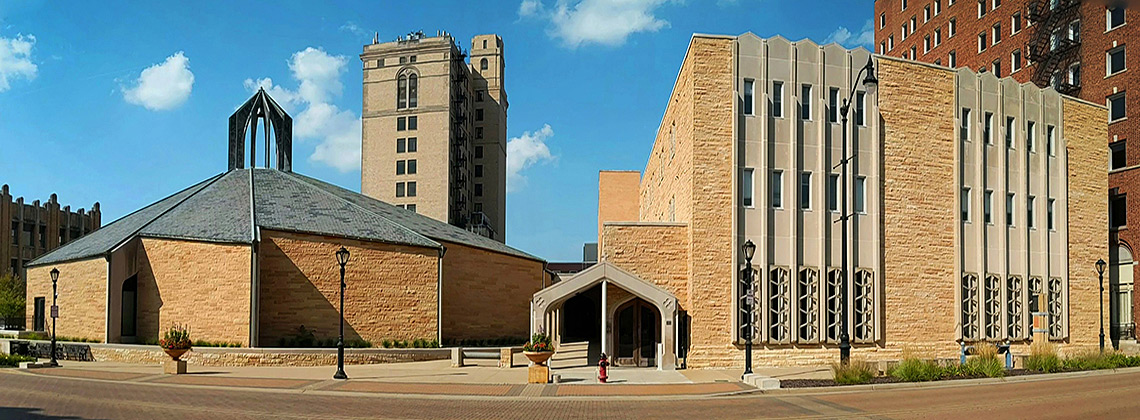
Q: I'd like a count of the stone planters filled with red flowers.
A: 2